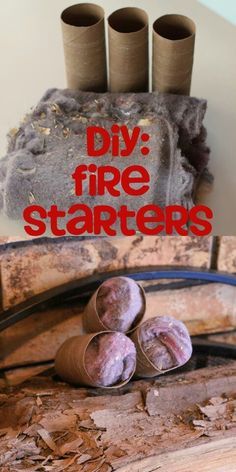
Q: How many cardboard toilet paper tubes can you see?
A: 6